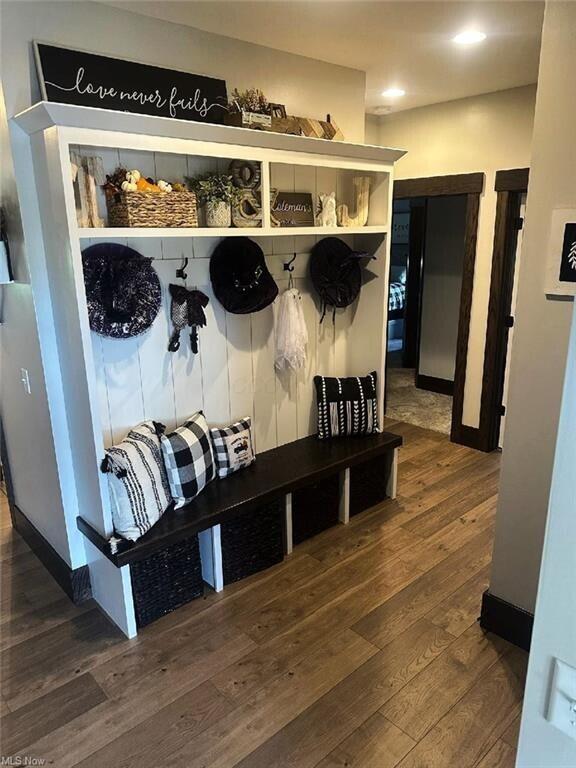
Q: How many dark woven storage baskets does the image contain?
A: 4